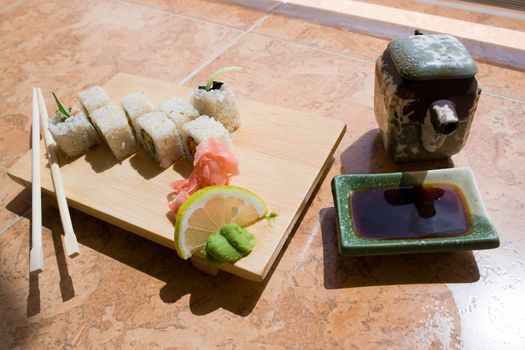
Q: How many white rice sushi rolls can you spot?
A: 8